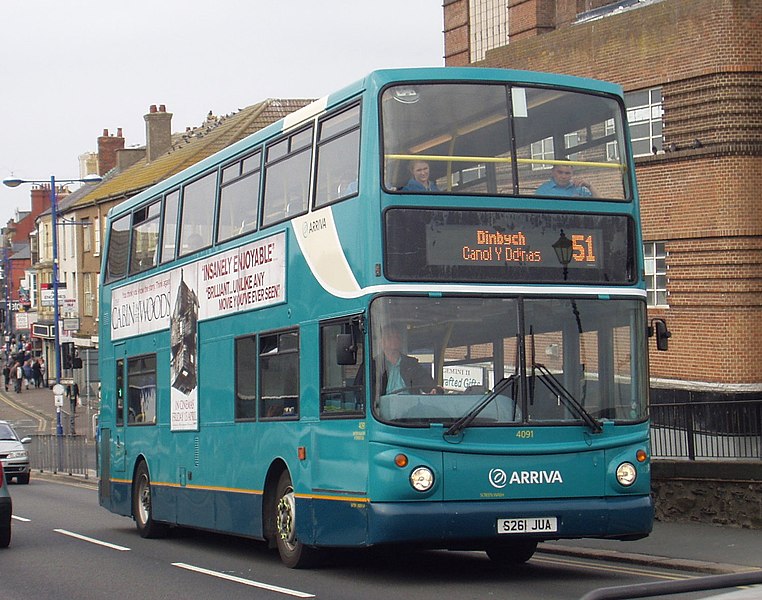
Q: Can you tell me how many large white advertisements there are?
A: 1